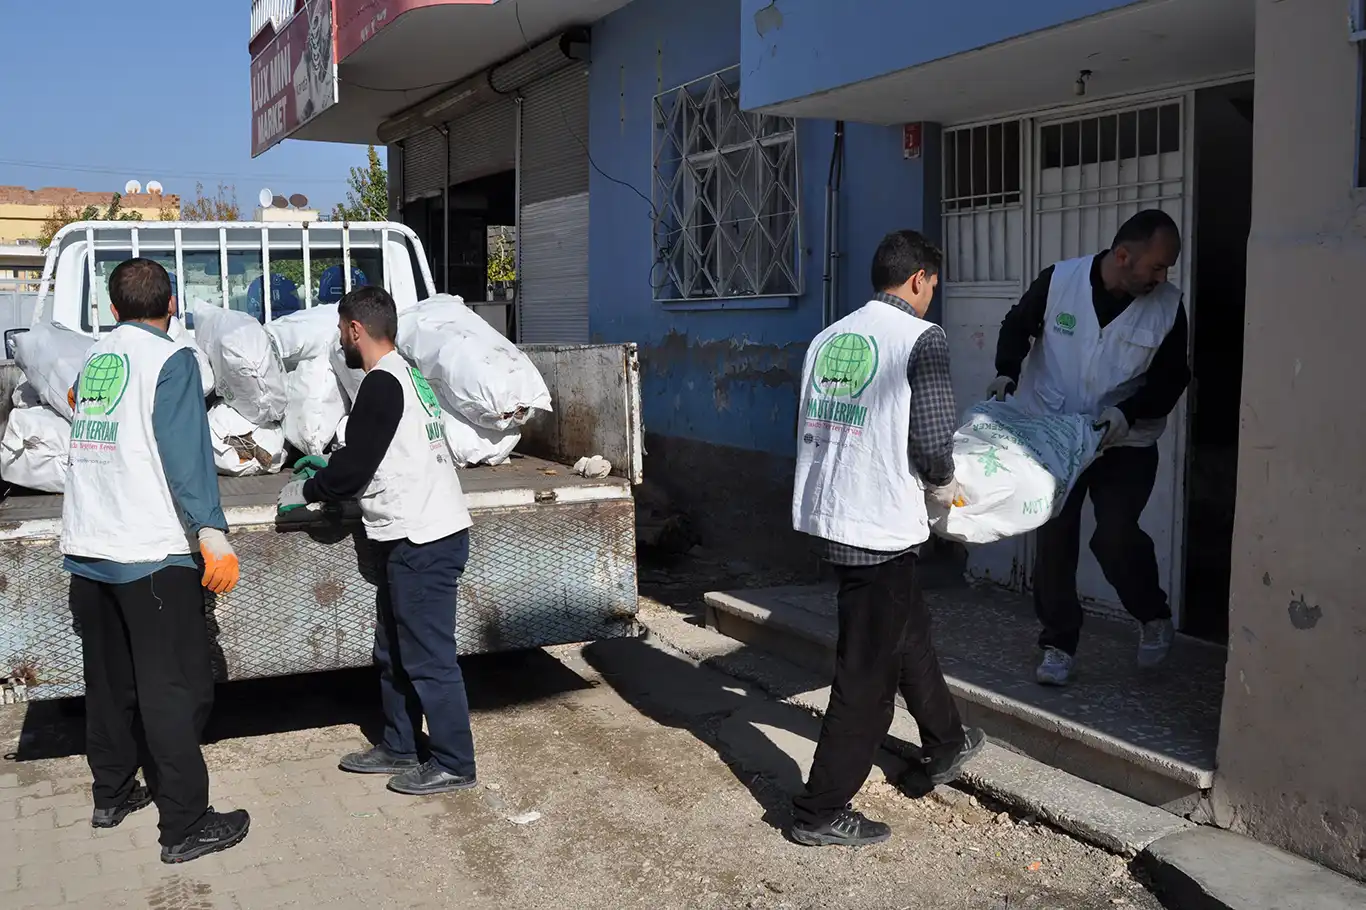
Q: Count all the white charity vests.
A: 4